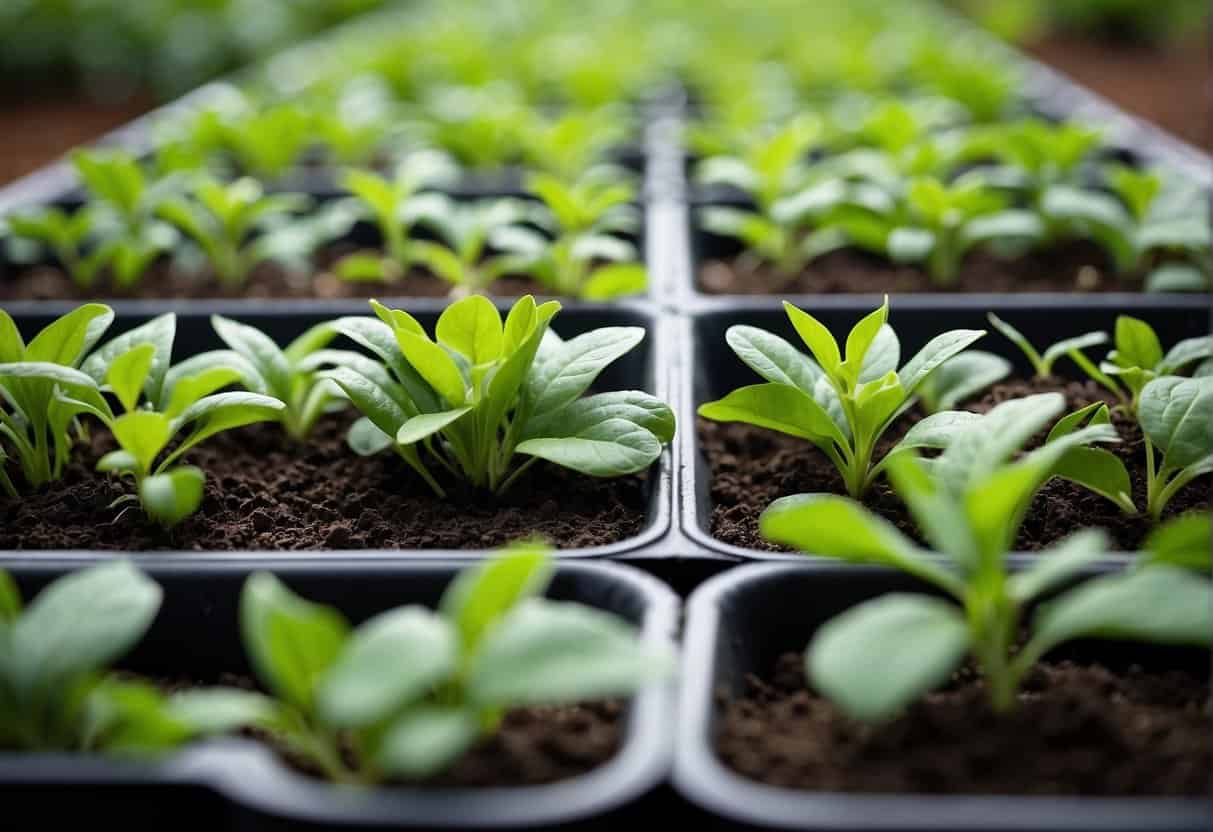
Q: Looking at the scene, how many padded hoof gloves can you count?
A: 0